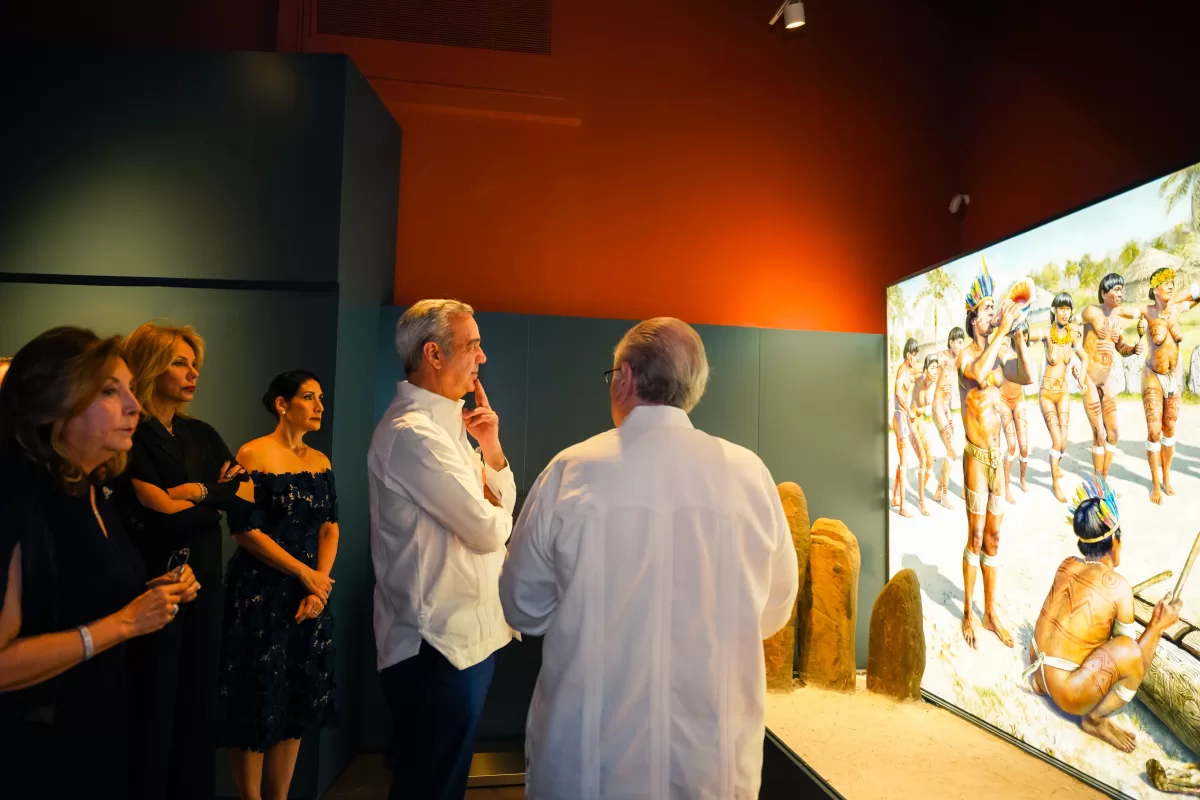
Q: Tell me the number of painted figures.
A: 9